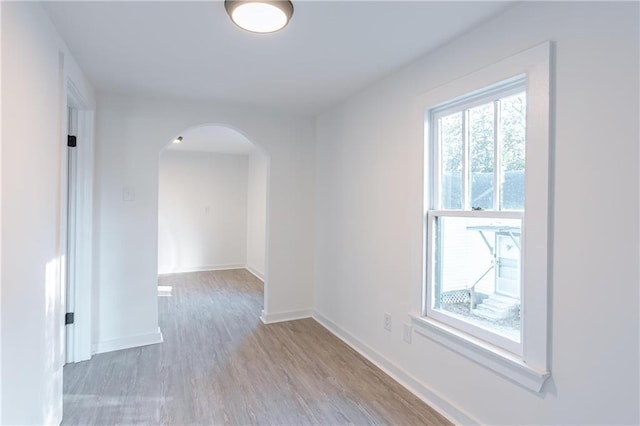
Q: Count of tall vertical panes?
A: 3